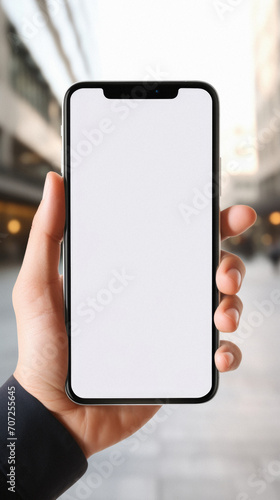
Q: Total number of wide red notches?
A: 0